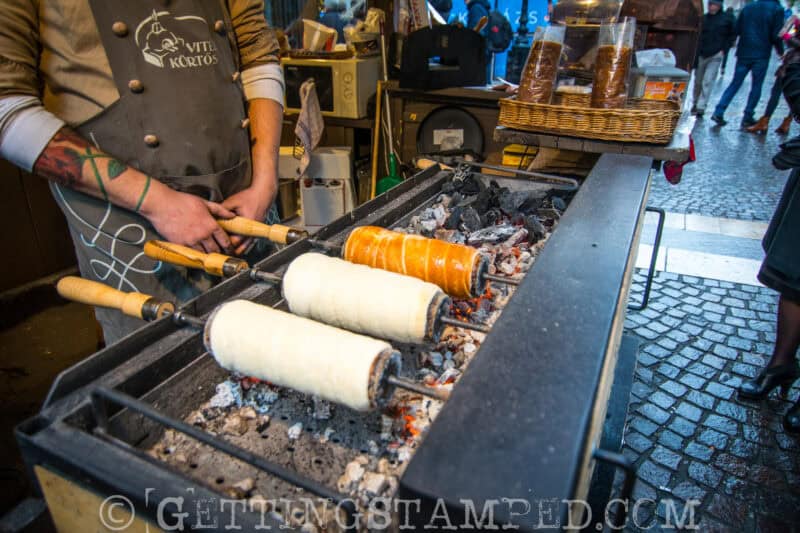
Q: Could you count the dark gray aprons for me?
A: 1